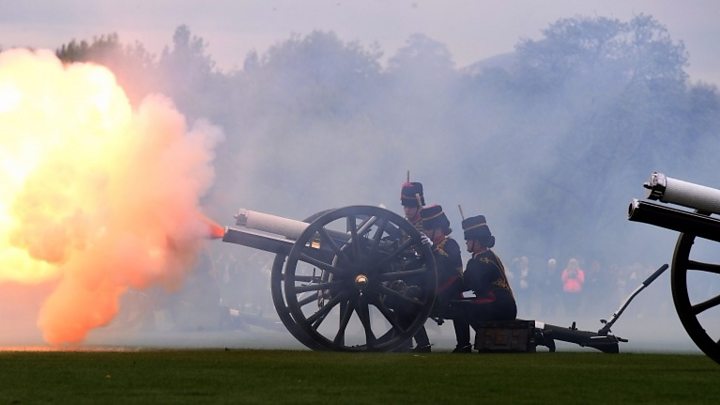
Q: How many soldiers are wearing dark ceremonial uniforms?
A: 3